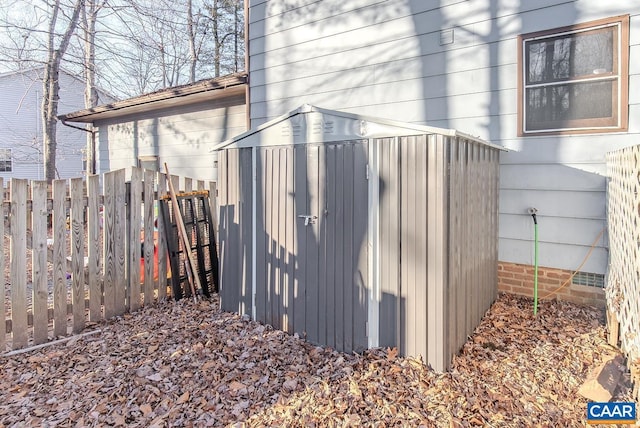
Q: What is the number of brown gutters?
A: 1